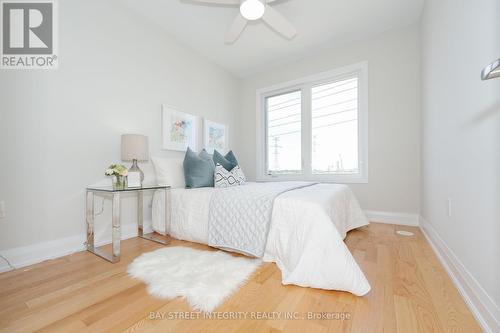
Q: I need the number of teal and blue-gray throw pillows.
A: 2